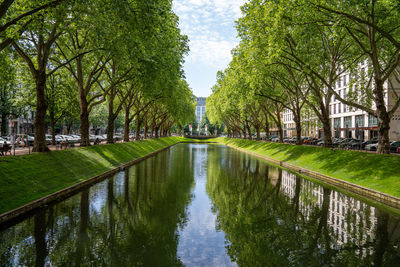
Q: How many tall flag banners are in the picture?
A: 3